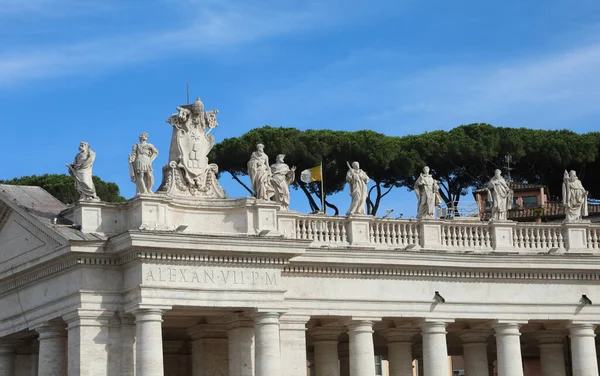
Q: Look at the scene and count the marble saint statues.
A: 8